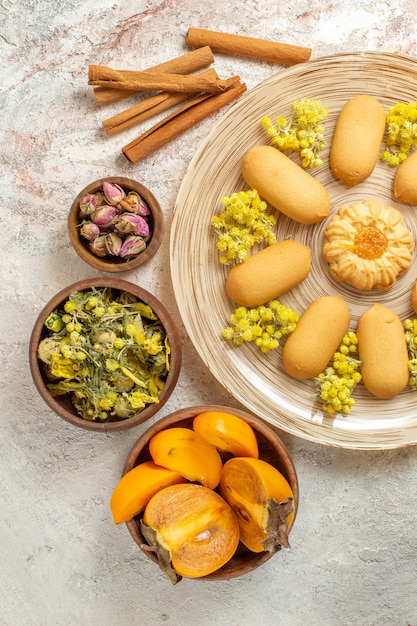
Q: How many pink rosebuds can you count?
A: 9